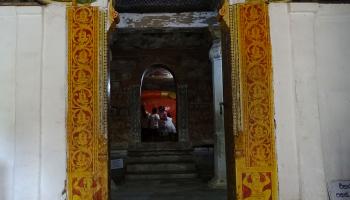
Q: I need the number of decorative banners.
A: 2